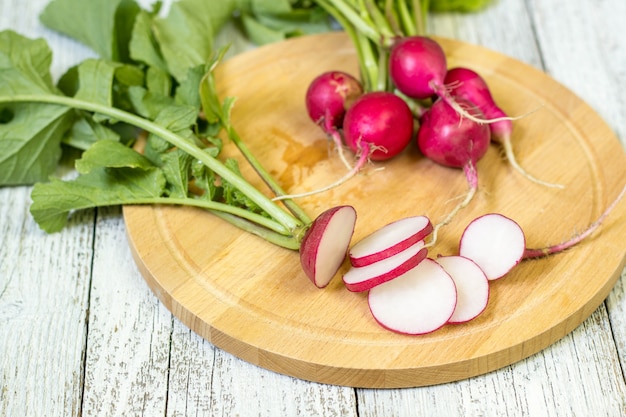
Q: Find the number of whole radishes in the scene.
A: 5